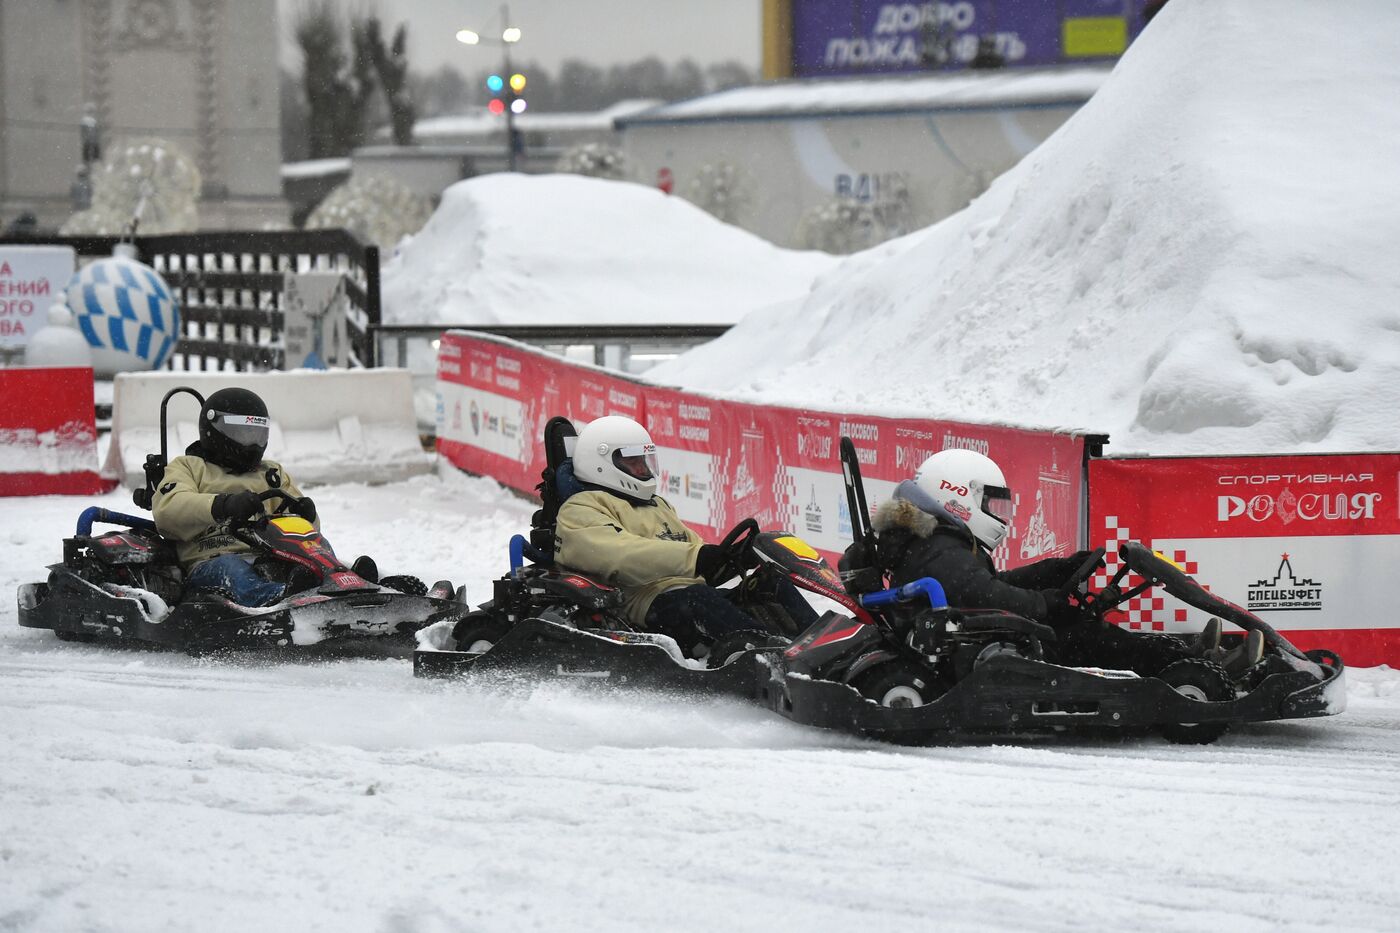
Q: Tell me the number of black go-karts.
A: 3